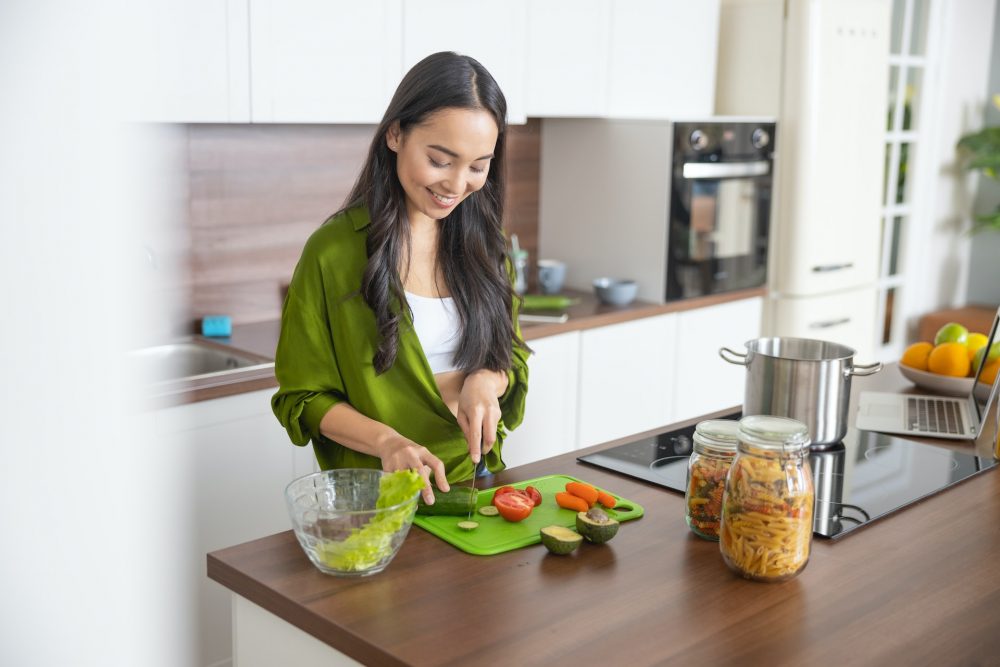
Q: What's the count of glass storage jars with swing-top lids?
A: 2